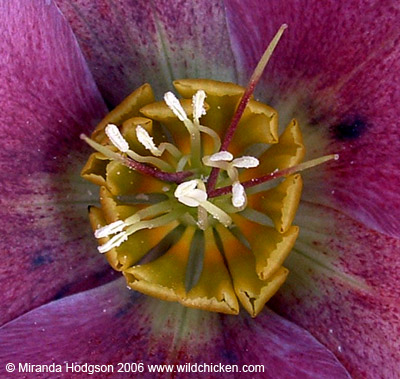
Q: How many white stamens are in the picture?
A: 11